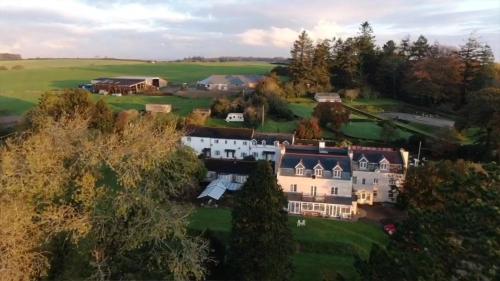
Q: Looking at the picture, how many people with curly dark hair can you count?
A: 0